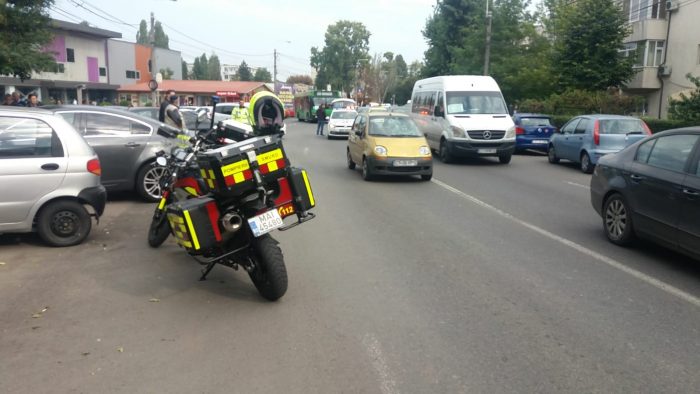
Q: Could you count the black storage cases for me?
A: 3